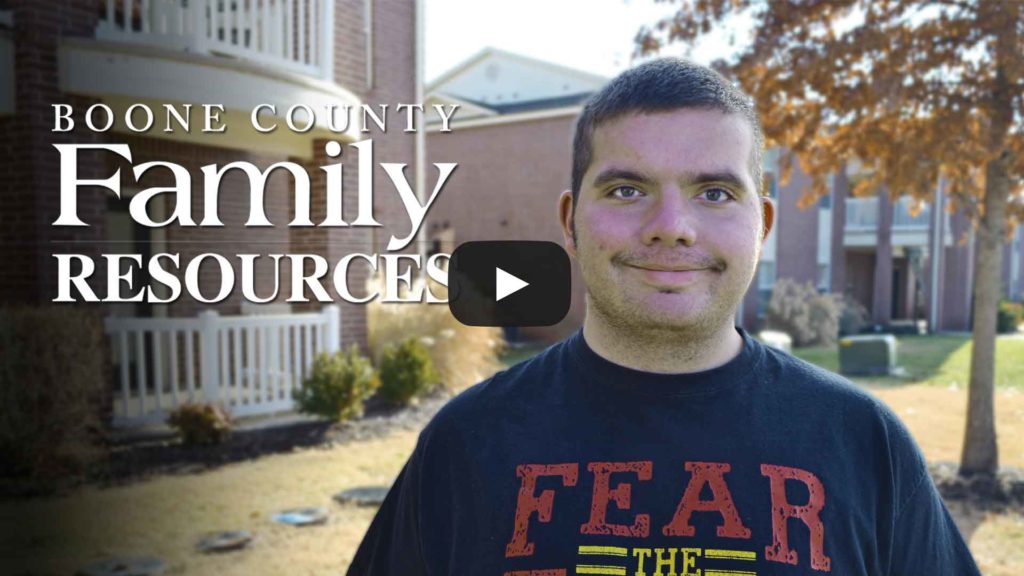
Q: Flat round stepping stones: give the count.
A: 4